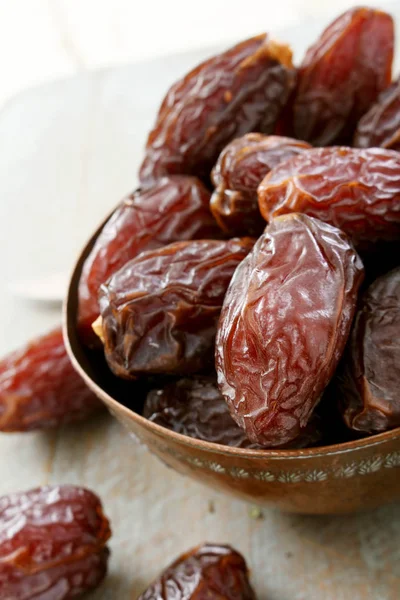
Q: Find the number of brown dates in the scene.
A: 13